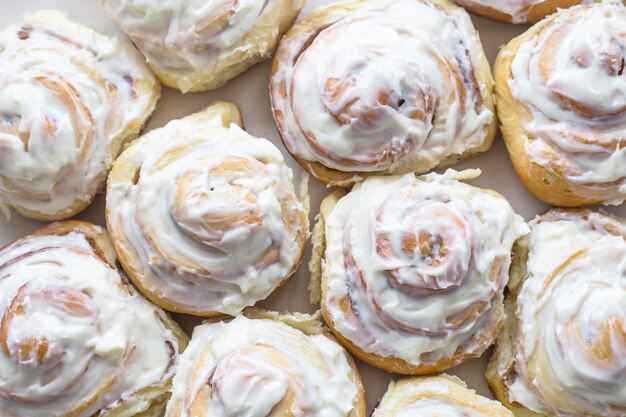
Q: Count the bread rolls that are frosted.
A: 11